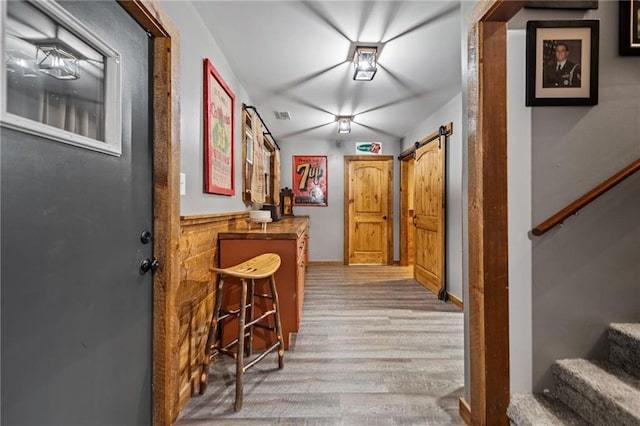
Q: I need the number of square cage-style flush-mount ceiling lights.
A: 2